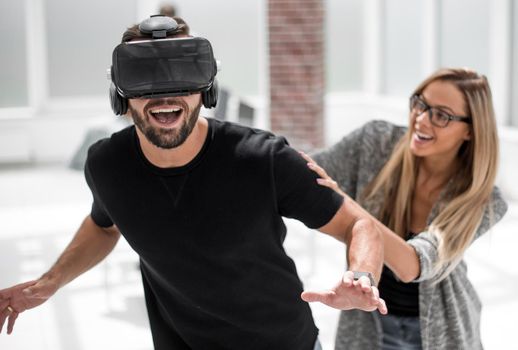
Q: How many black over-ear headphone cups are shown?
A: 2